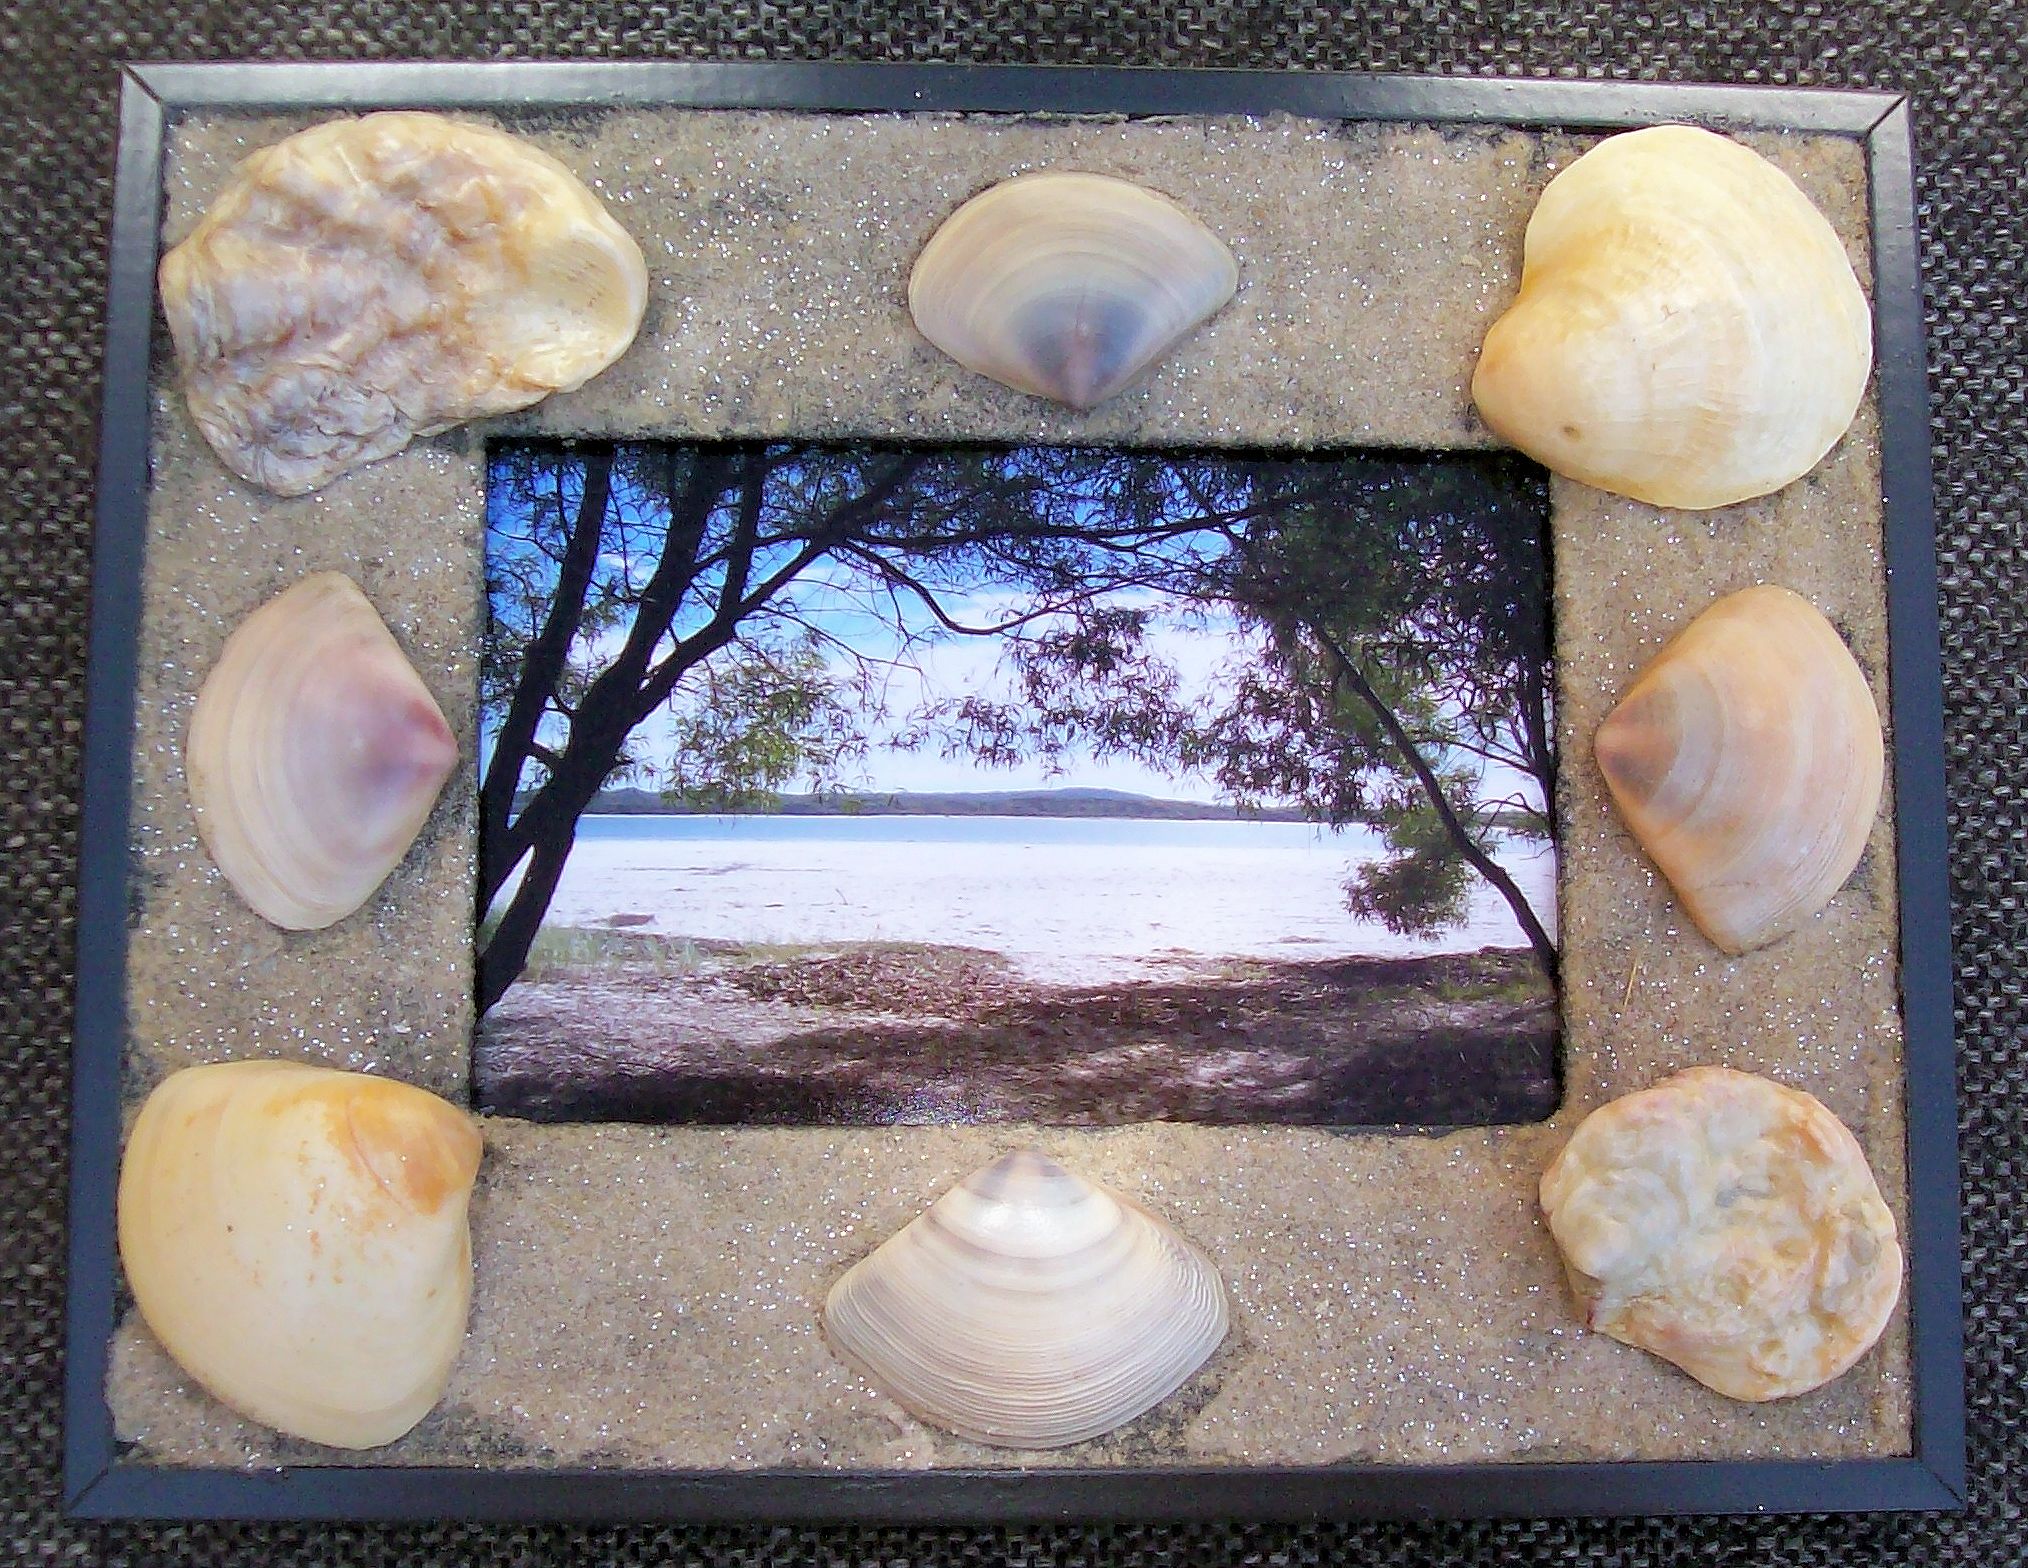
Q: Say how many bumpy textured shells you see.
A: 2